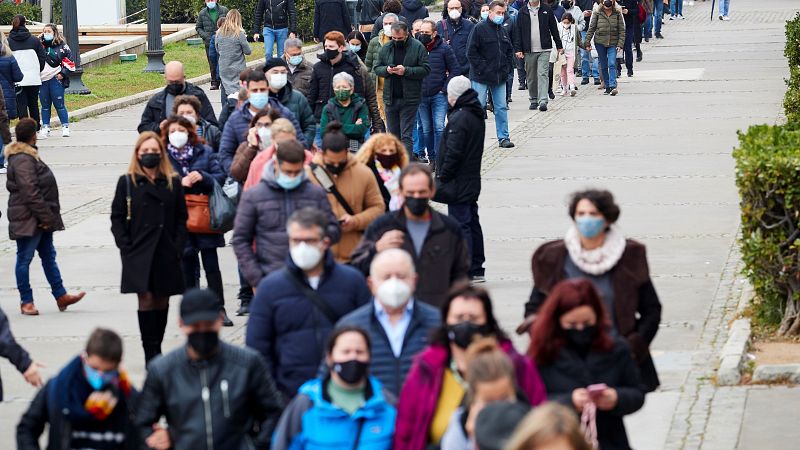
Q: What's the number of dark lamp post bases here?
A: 2